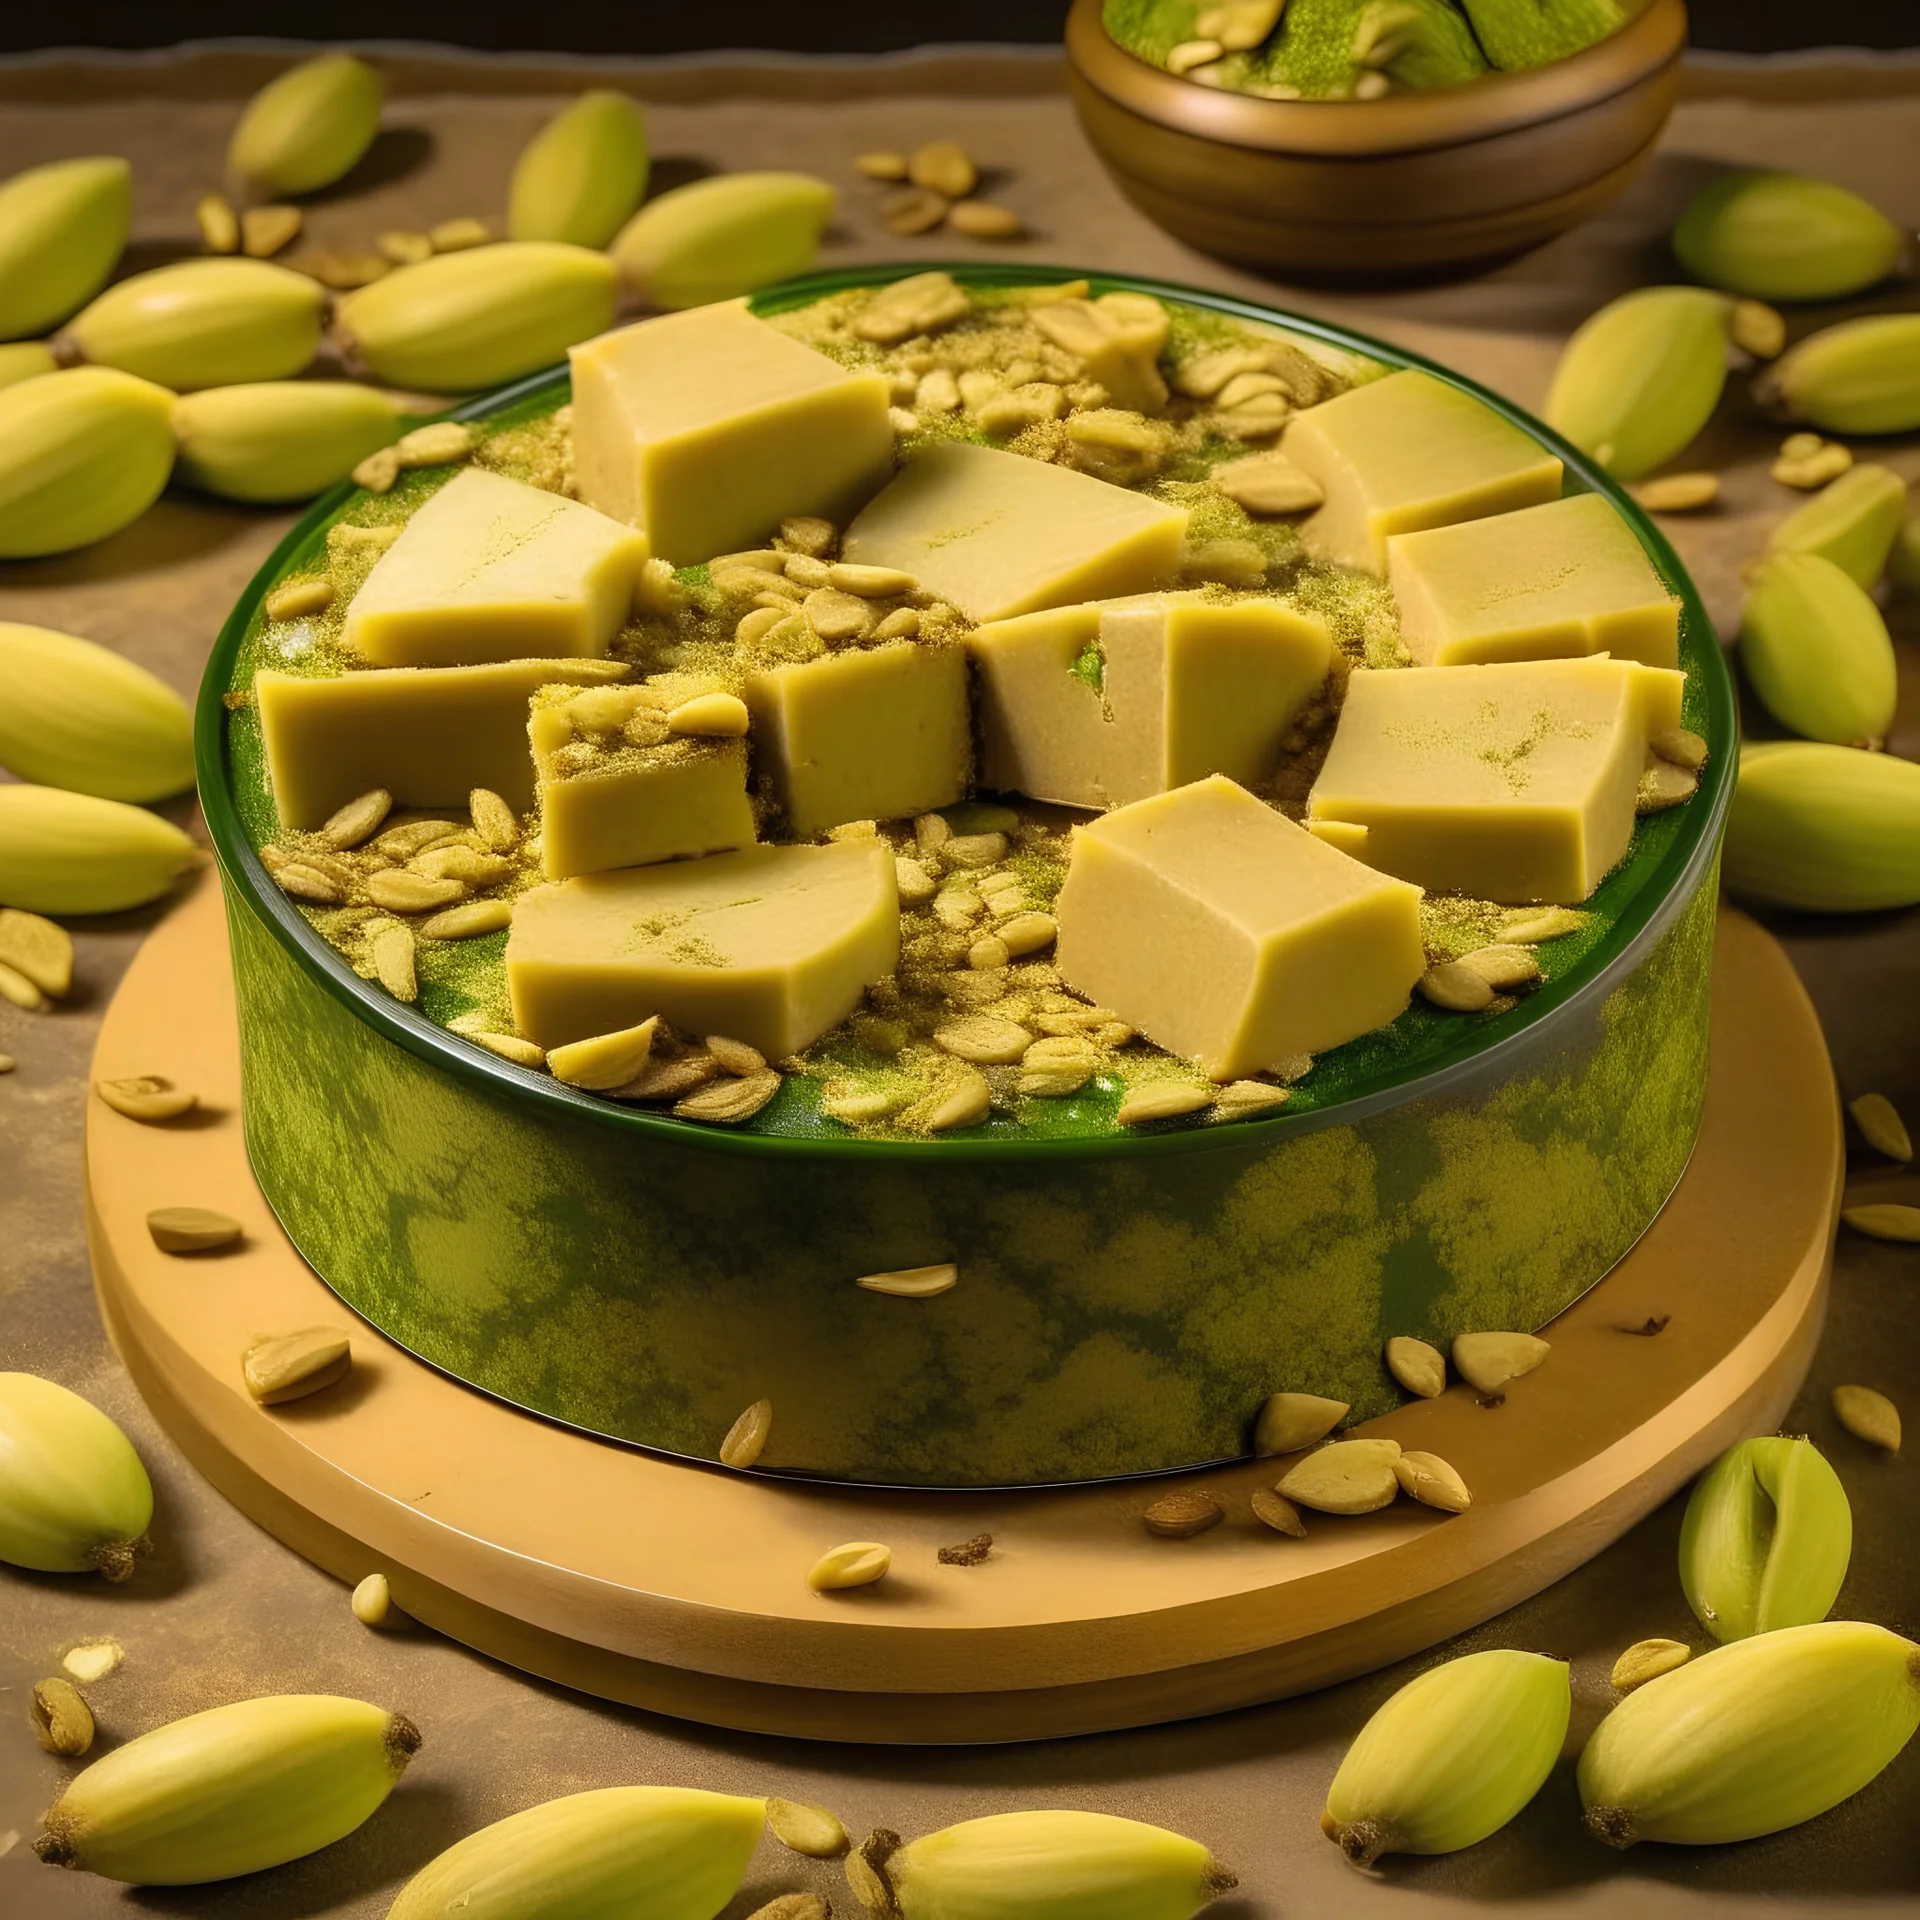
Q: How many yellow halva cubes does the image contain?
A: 12